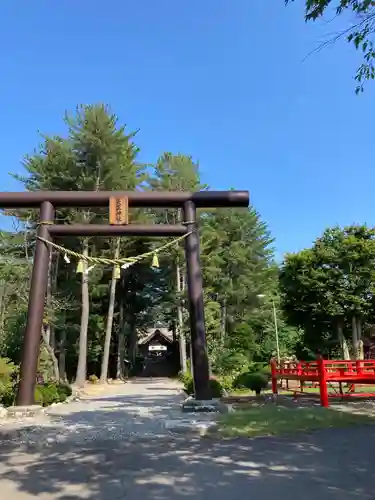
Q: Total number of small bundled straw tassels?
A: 3